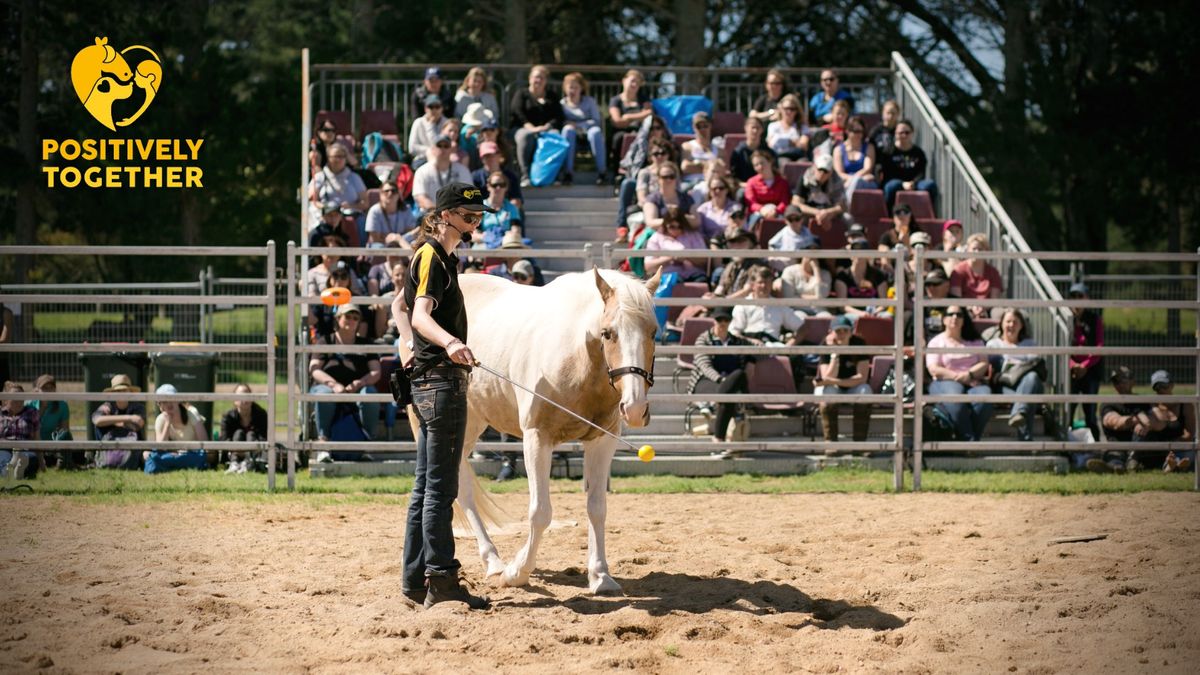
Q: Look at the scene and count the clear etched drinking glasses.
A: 0